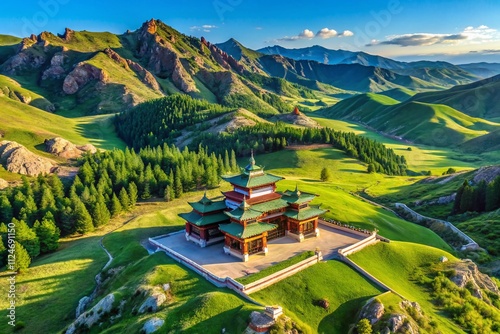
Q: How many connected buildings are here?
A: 4